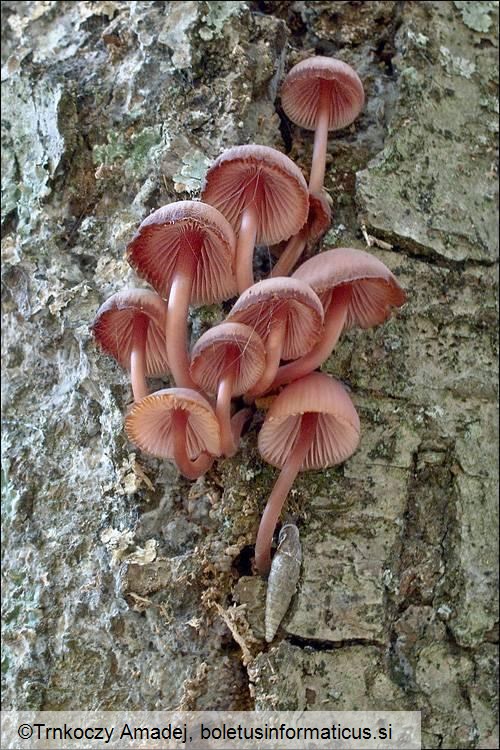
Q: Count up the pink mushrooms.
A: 10